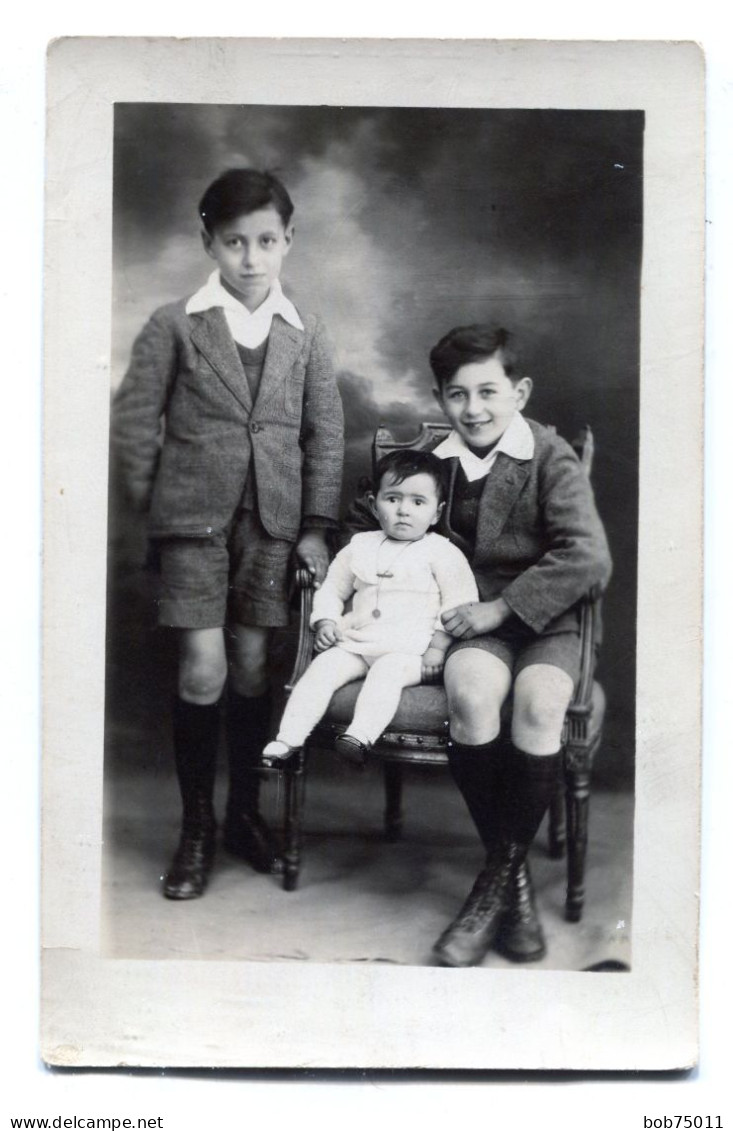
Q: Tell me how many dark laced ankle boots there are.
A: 4